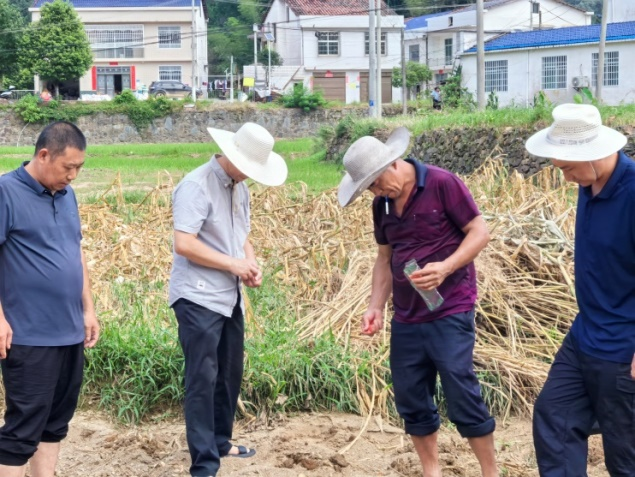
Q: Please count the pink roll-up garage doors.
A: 2